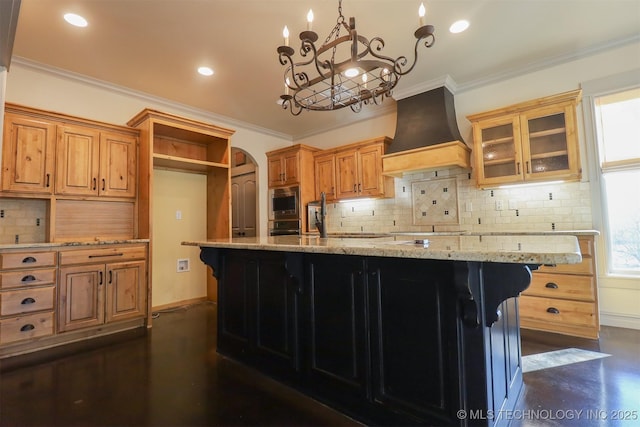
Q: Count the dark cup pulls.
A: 6